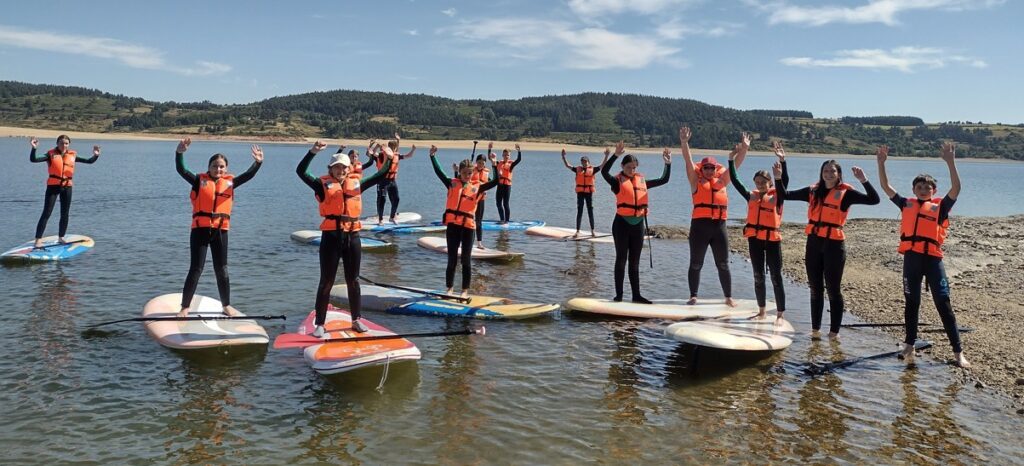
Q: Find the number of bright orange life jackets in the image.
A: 14